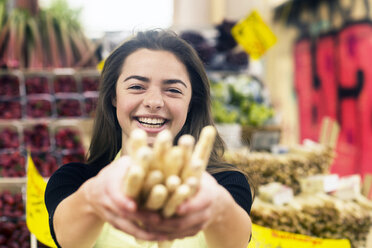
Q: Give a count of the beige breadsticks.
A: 13